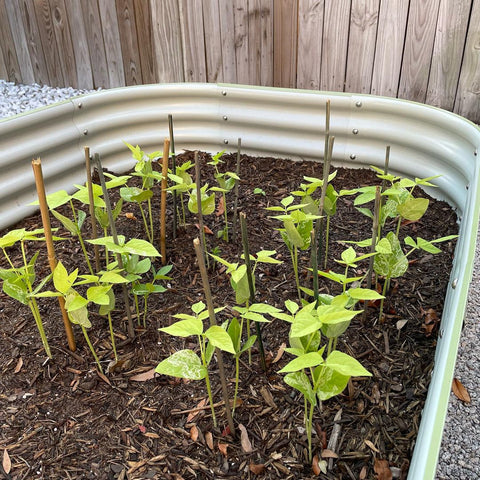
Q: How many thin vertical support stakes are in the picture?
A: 14